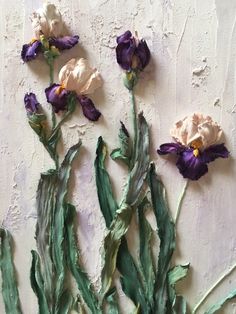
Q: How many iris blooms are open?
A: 3